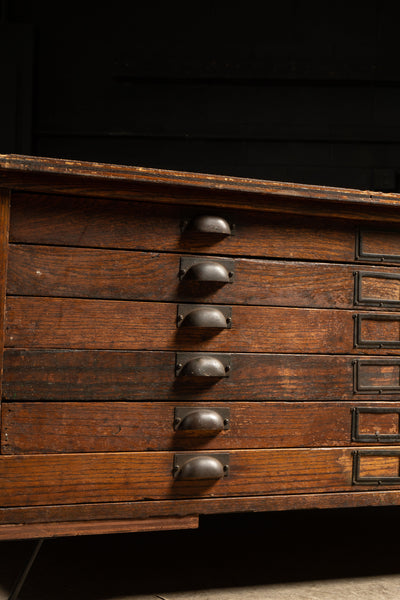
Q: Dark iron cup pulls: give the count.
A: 6